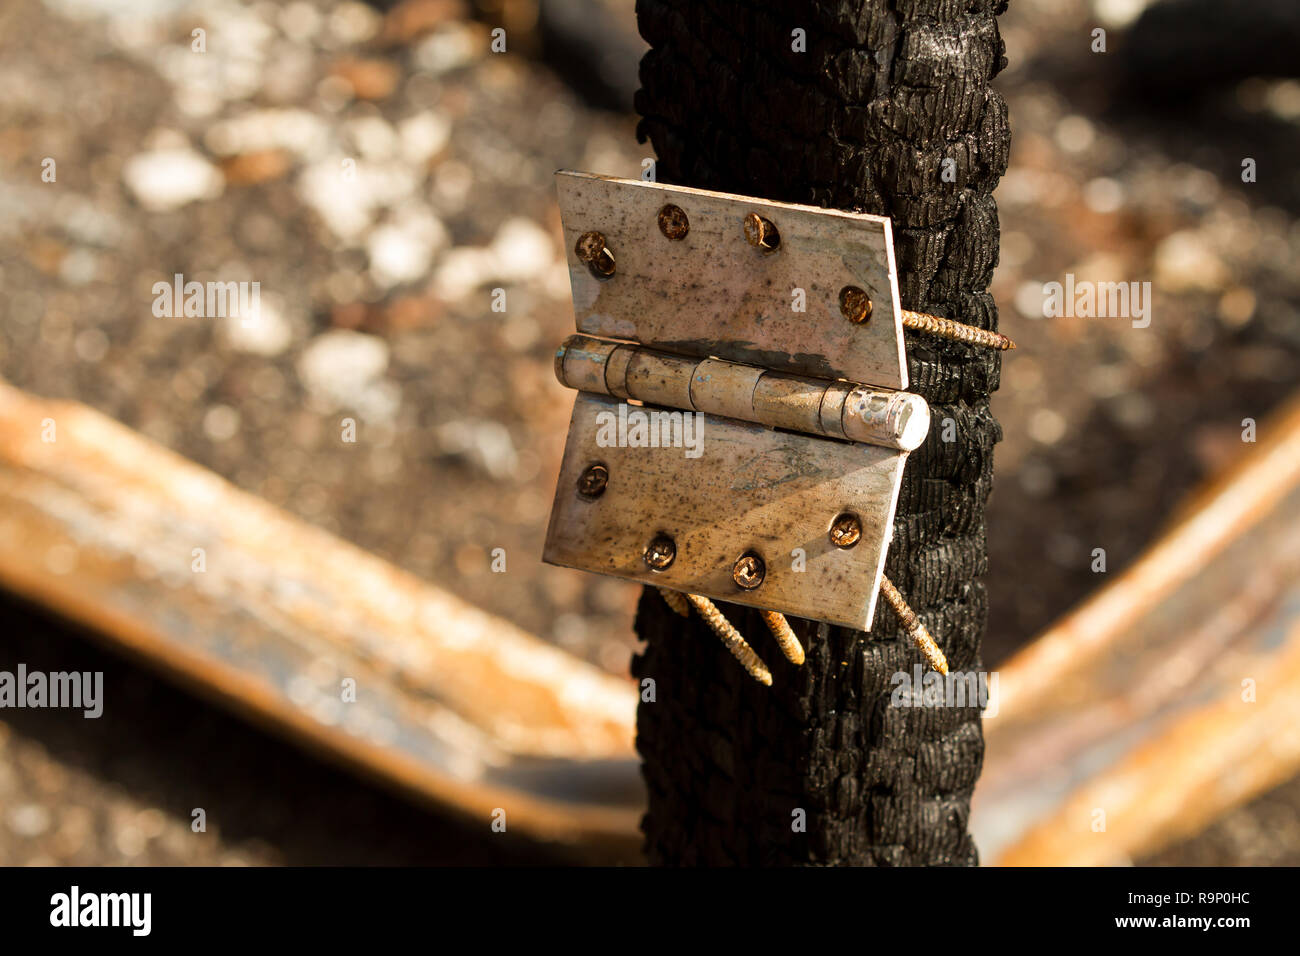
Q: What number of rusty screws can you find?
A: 8